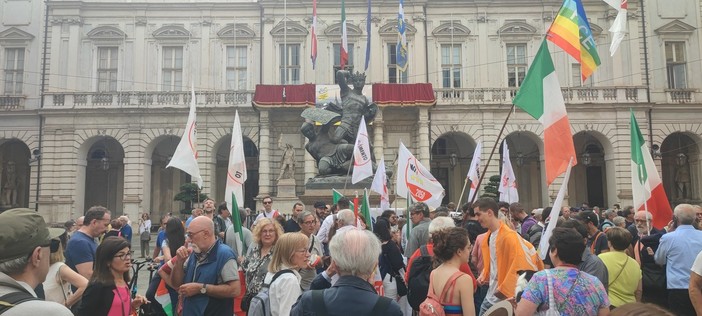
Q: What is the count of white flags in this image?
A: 9